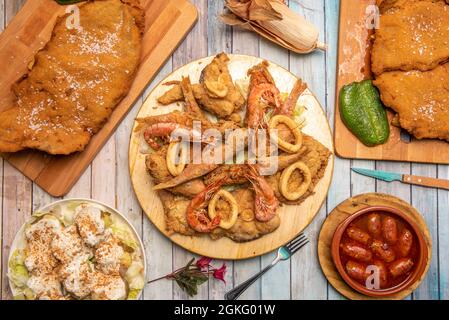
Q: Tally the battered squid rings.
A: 4